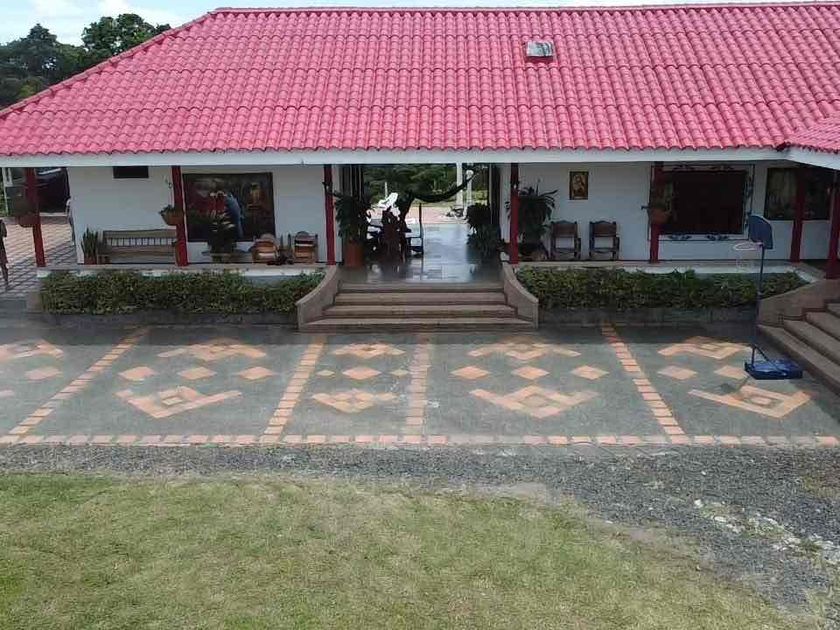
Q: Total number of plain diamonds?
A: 12